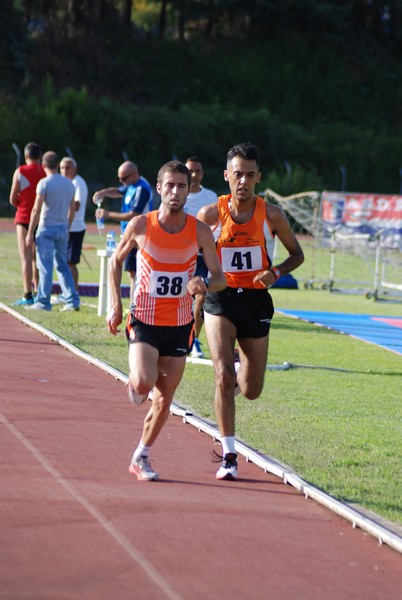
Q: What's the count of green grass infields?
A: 1